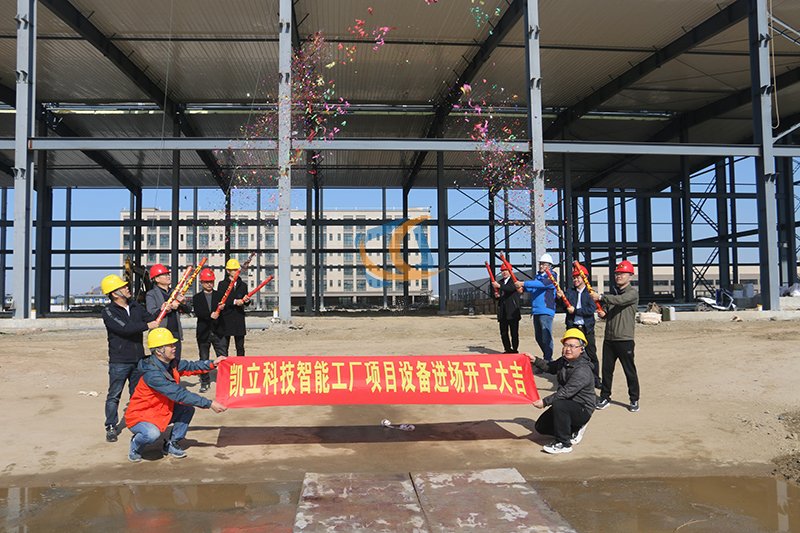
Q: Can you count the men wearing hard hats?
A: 10